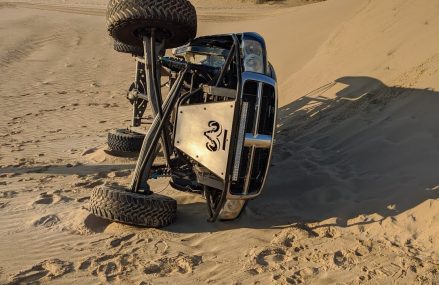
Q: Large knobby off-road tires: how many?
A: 4